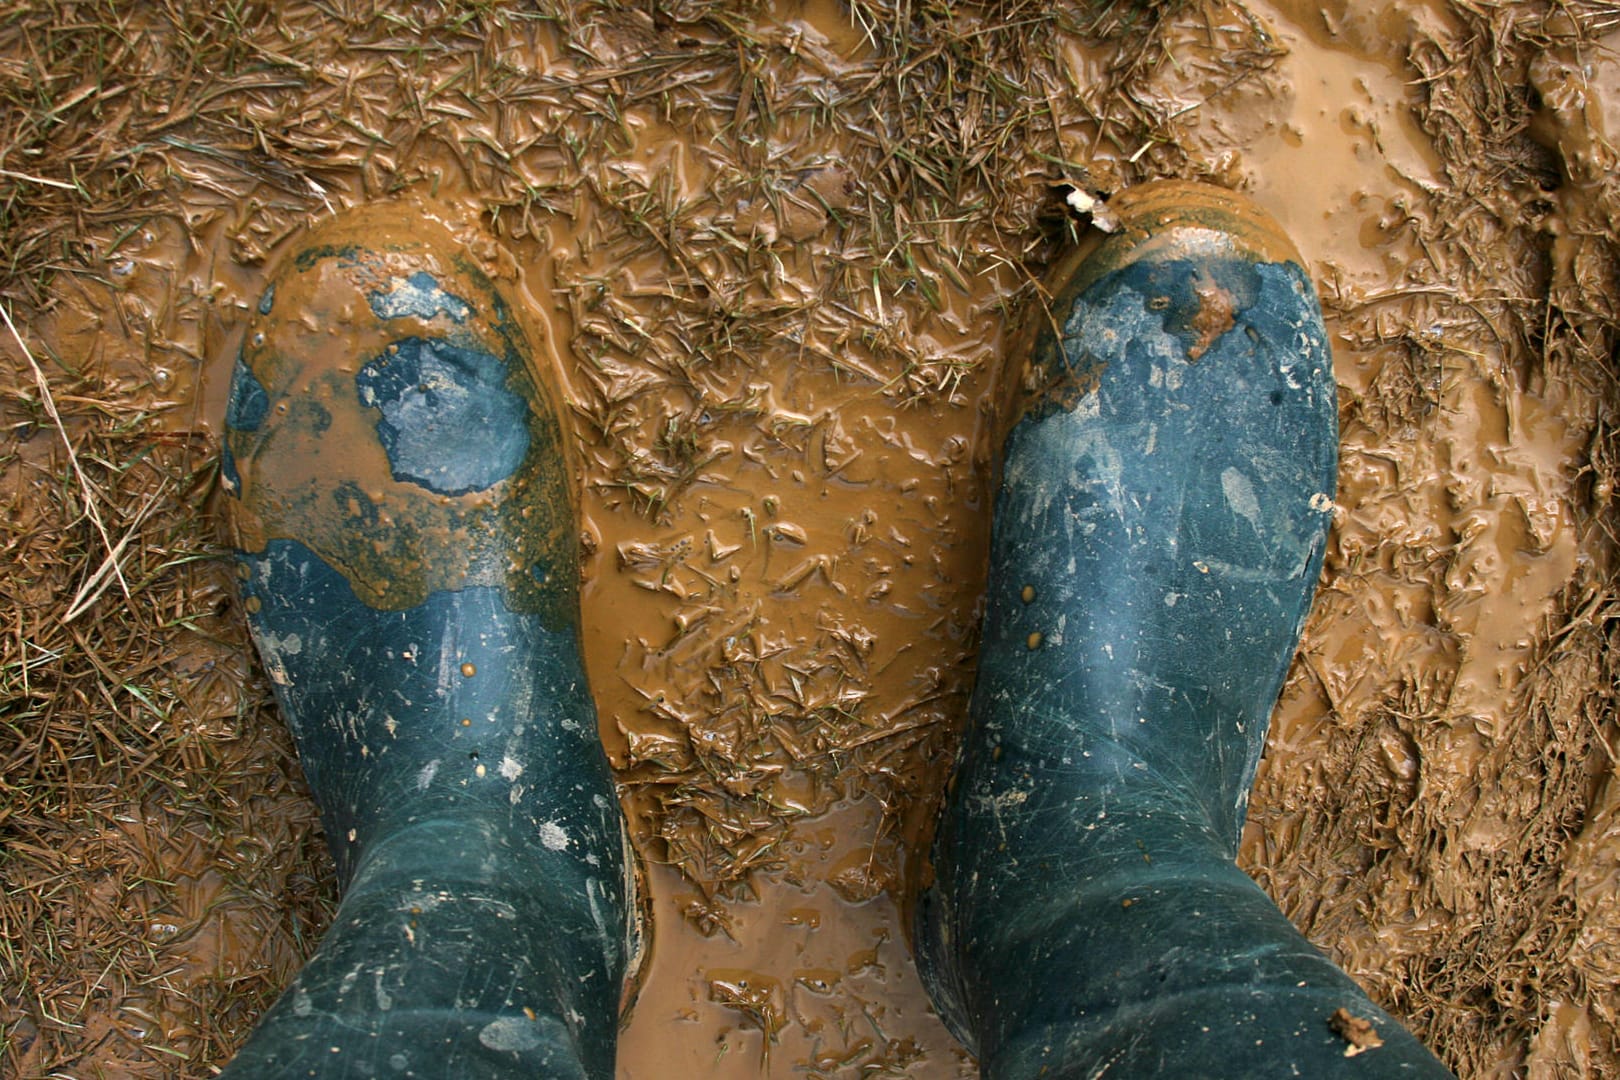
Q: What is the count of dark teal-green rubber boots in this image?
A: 2